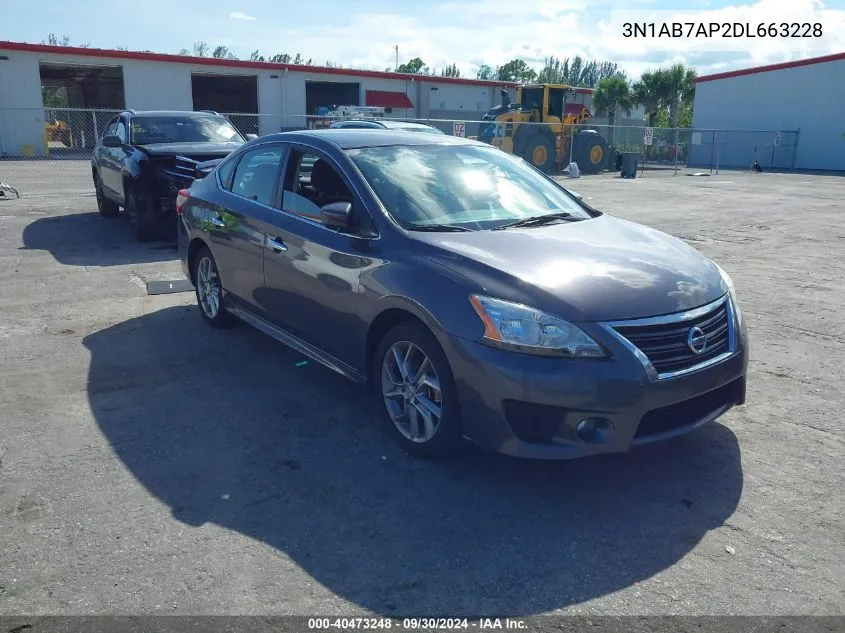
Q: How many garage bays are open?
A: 3